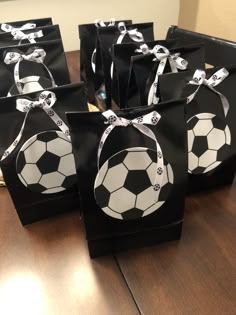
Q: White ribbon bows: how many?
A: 10